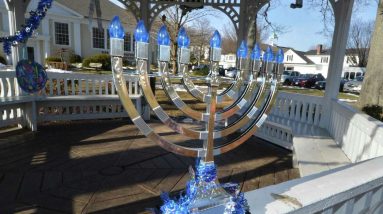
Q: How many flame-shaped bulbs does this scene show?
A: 9